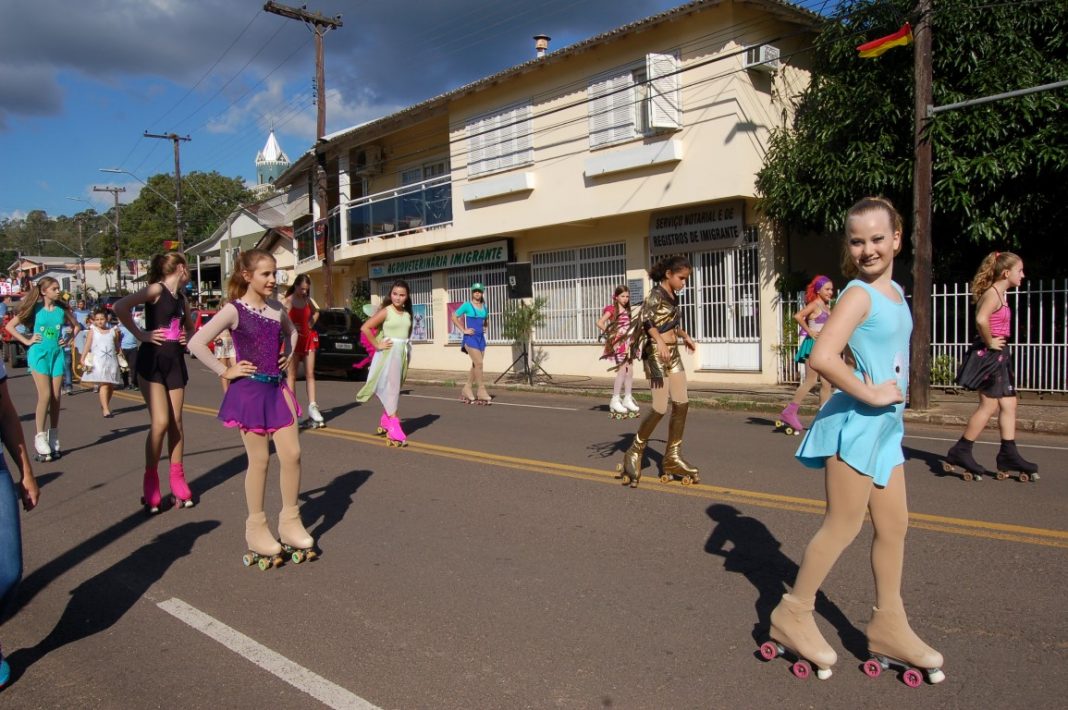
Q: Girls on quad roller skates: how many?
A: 11